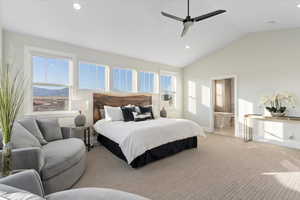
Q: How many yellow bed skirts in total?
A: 0